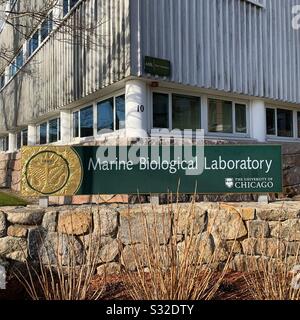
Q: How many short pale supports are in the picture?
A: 3